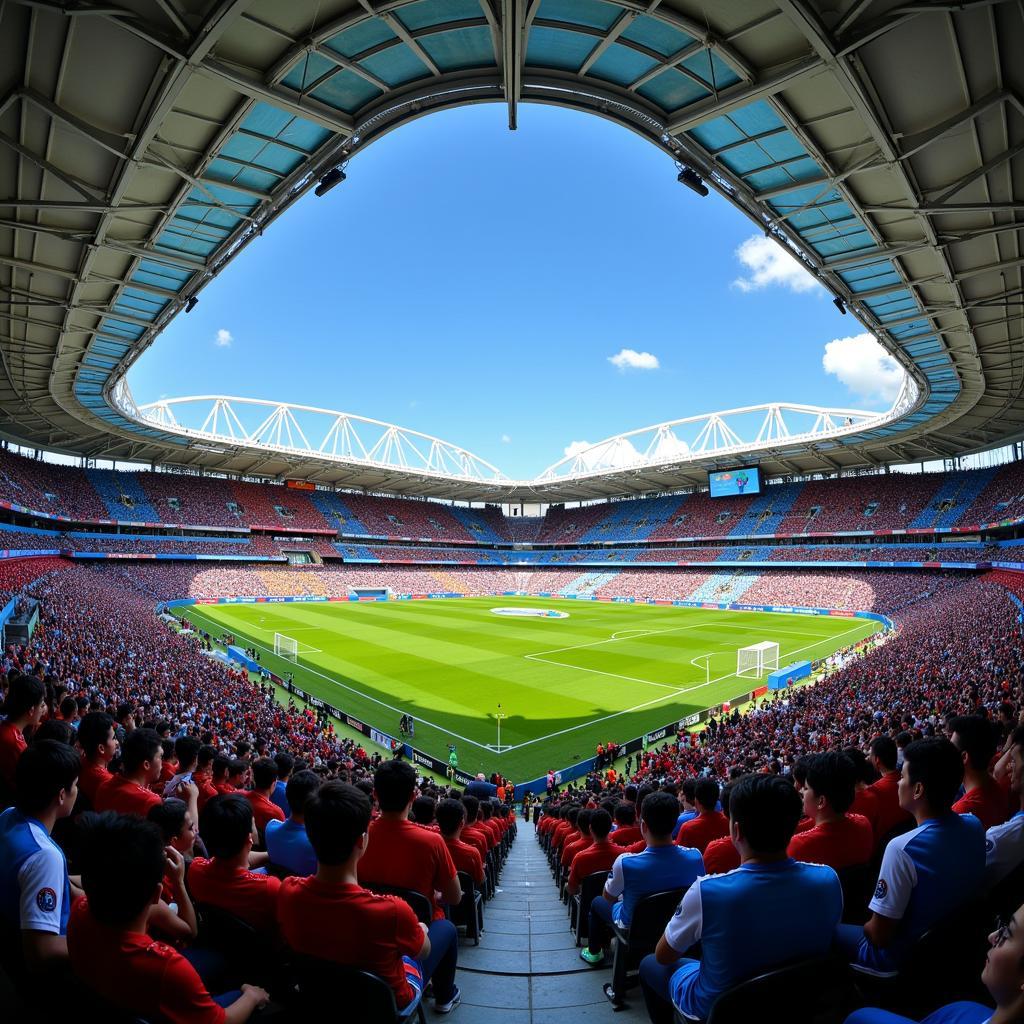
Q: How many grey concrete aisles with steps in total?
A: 1